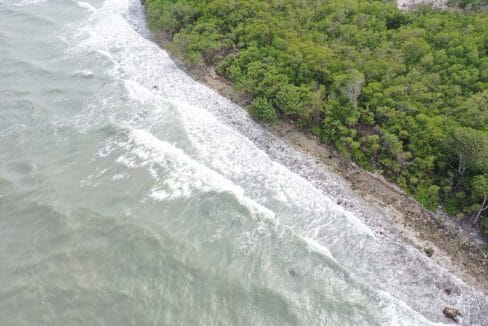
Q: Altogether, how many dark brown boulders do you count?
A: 3